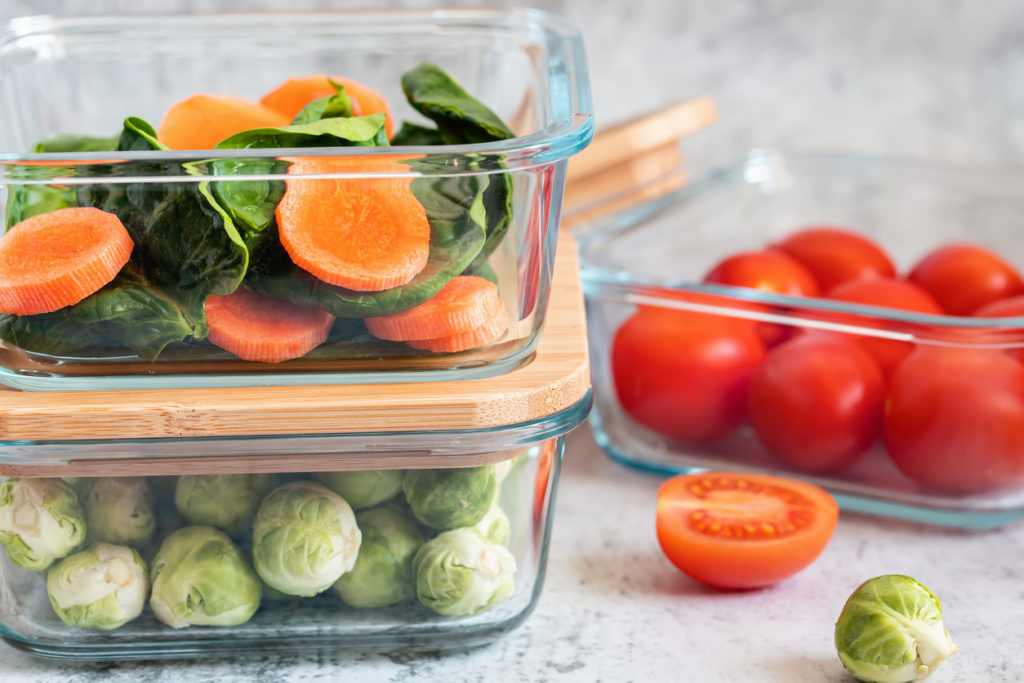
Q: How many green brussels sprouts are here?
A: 12